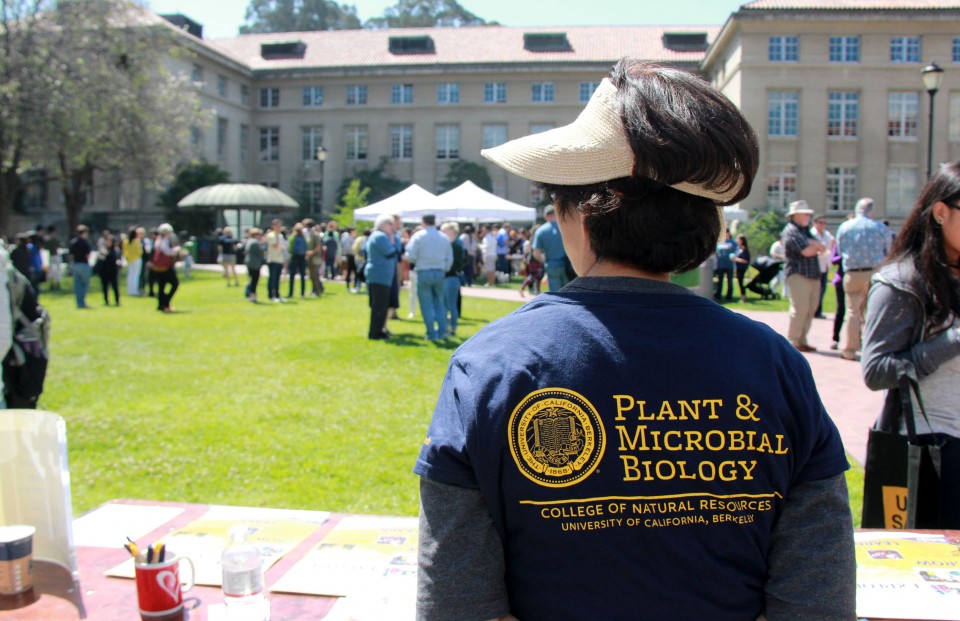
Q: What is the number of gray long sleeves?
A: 3